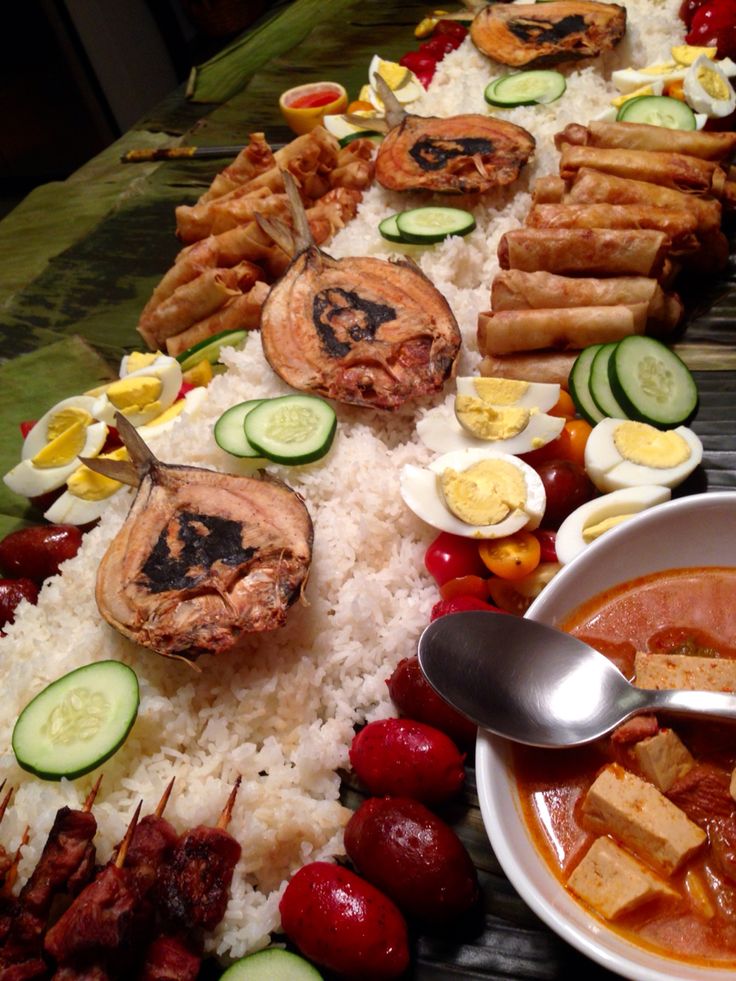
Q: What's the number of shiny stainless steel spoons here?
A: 1